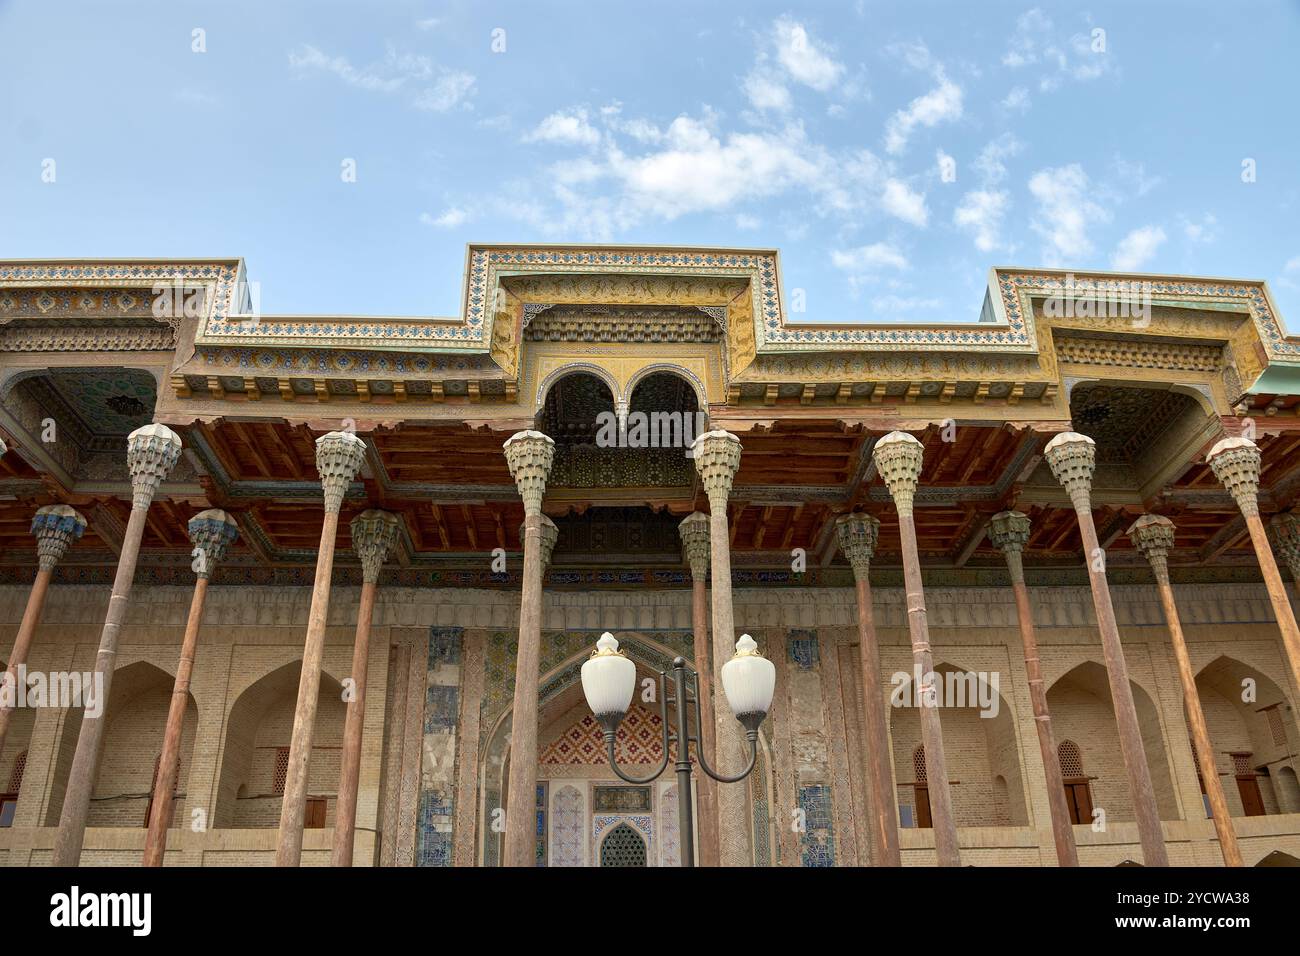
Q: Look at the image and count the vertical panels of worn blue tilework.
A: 2